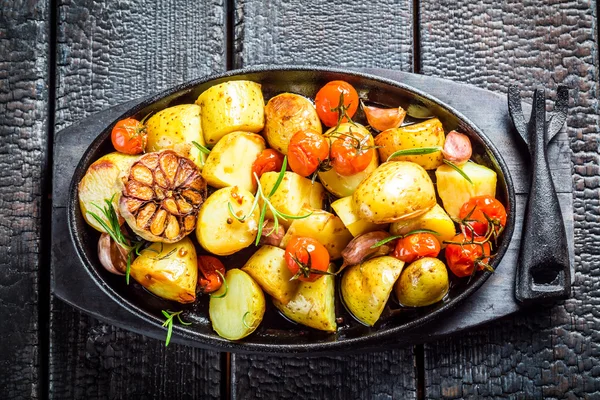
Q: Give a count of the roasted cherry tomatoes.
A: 10